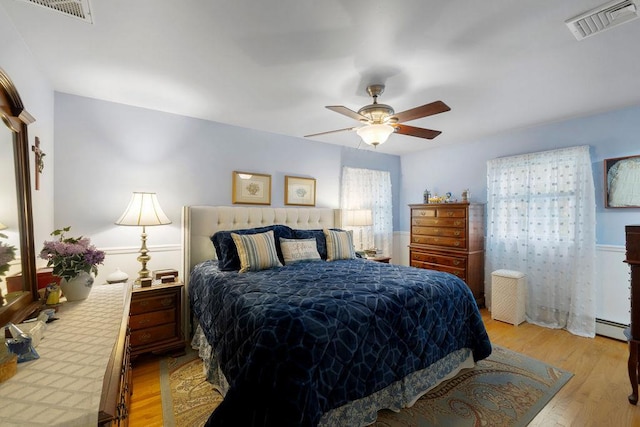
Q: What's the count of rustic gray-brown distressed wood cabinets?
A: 0